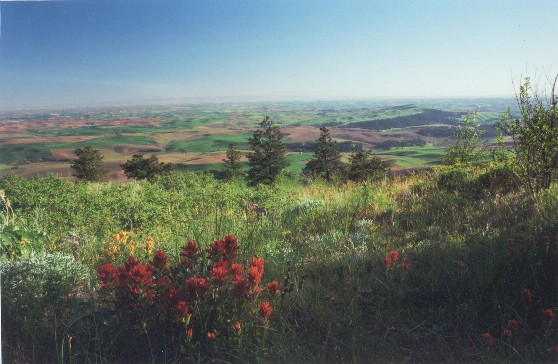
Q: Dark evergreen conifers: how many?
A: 6